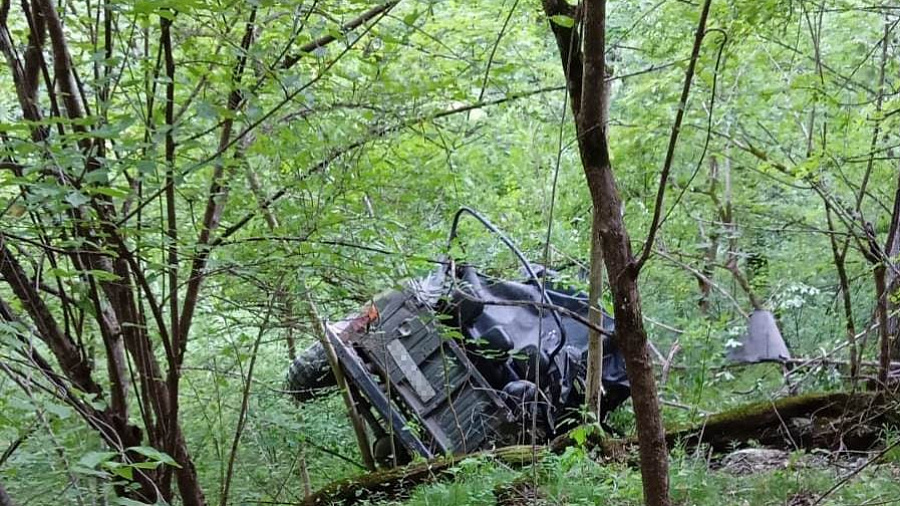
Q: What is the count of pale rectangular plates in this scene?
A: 1